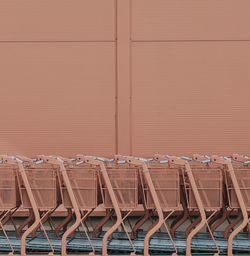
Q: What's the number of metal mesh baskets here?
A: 7